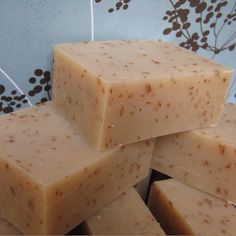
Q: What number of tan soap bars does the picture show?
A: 5